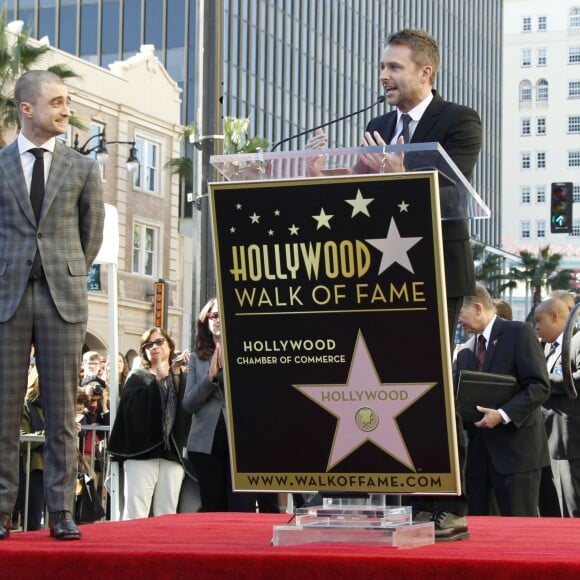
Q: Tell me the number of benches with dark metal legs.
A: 0